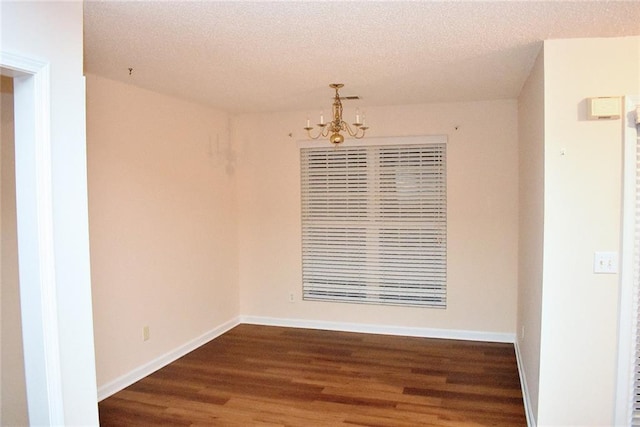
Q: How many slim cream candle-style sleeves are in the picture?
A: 4